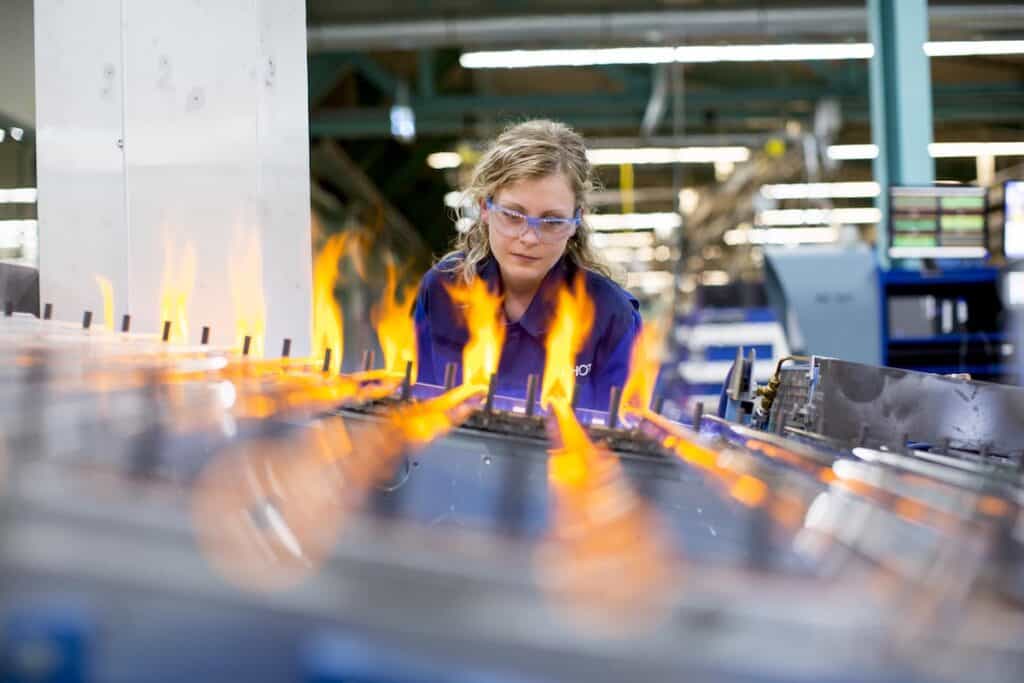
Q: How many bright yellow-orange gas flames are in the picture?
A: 8